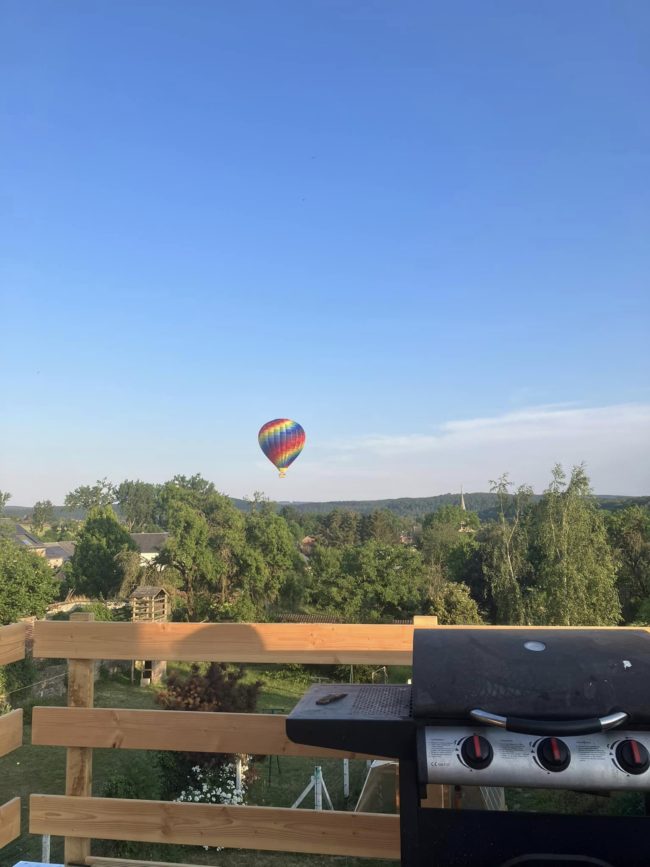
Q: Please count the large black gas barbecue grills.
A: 1